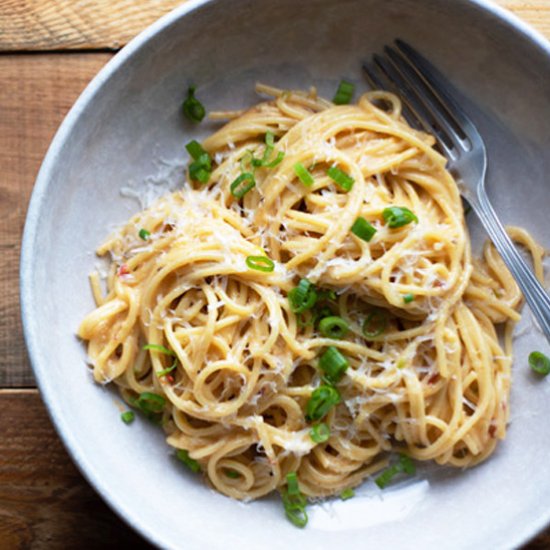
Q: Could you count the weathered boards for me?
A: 3